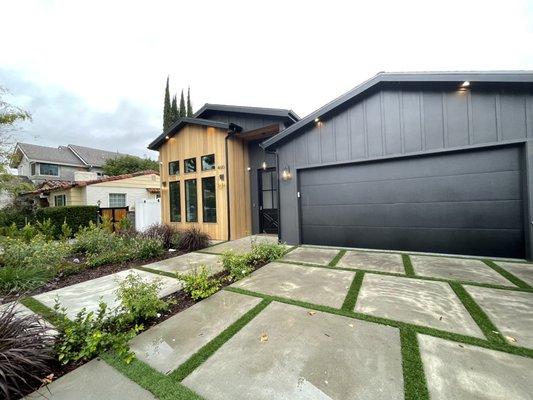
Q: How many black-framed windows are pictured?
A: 6